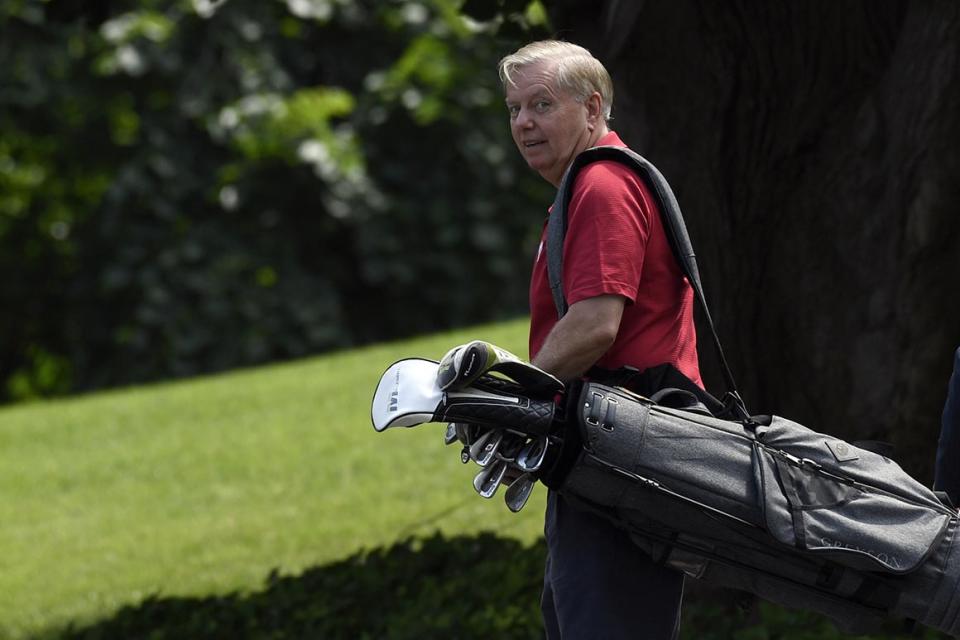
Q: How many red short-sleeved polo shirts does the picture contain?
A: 1